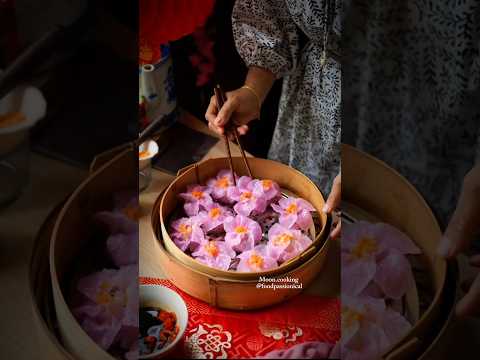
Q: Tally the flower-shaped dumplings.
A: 11